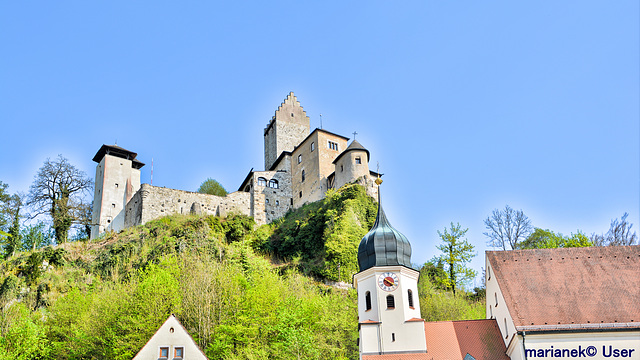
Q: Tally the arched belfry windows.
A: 3